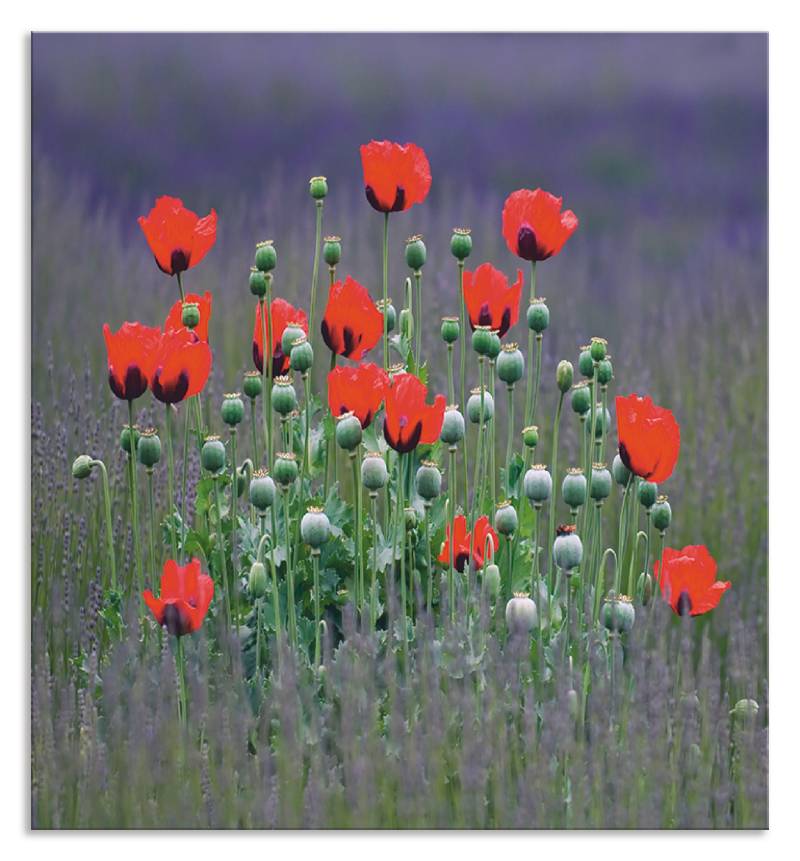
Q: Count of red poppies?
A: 15